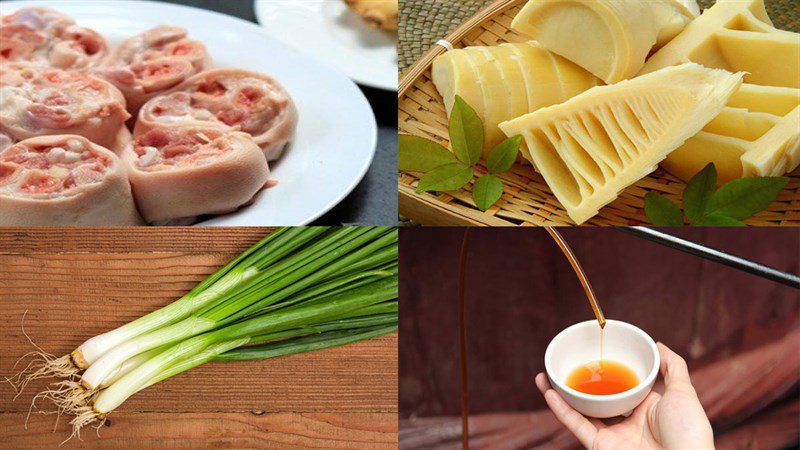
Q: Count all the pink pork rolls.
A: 6